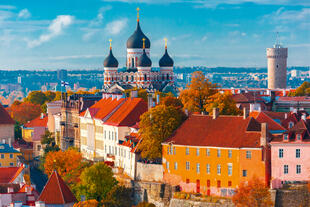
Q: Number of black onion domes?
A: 4